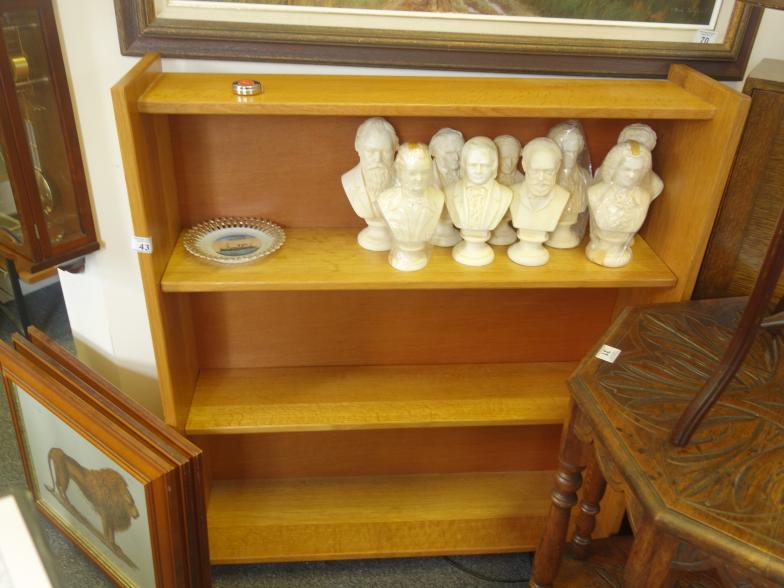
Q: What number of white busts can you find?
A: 9